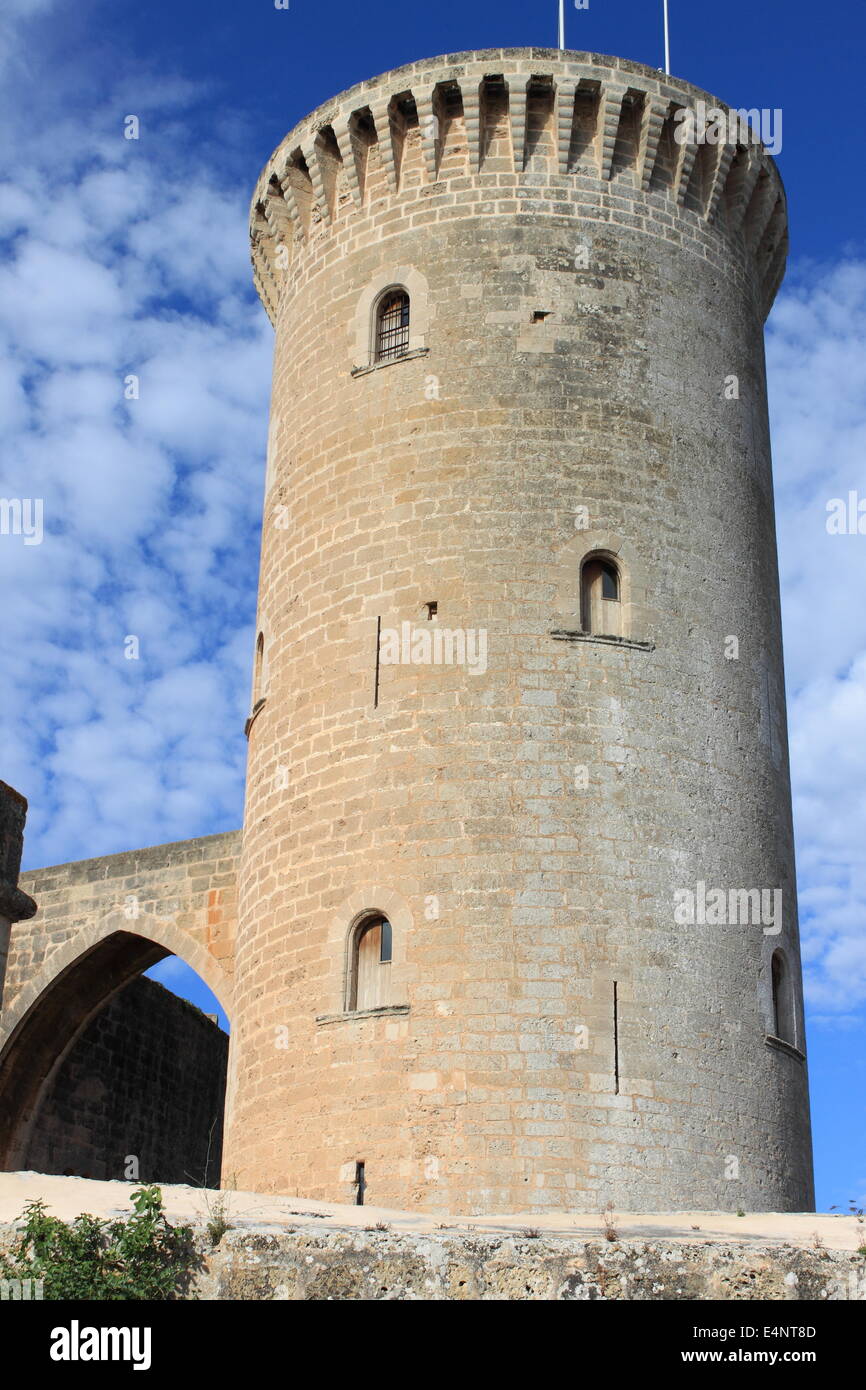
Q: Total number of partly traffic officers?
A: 0